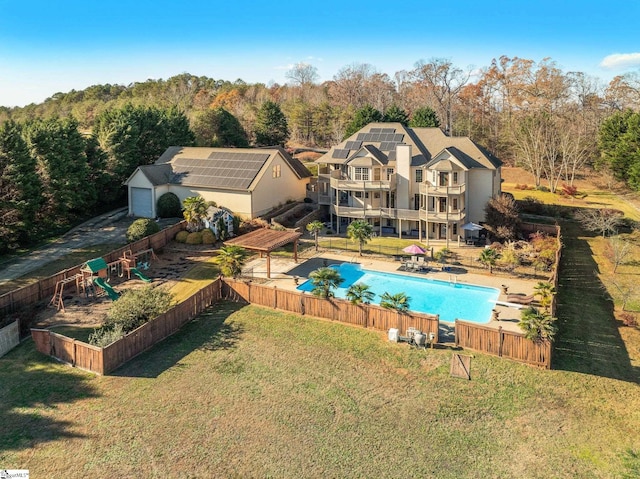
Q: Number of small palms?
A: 10